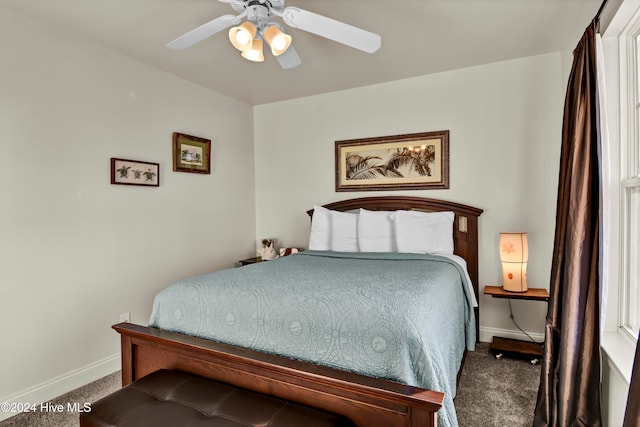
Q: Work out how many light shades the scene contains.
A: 4